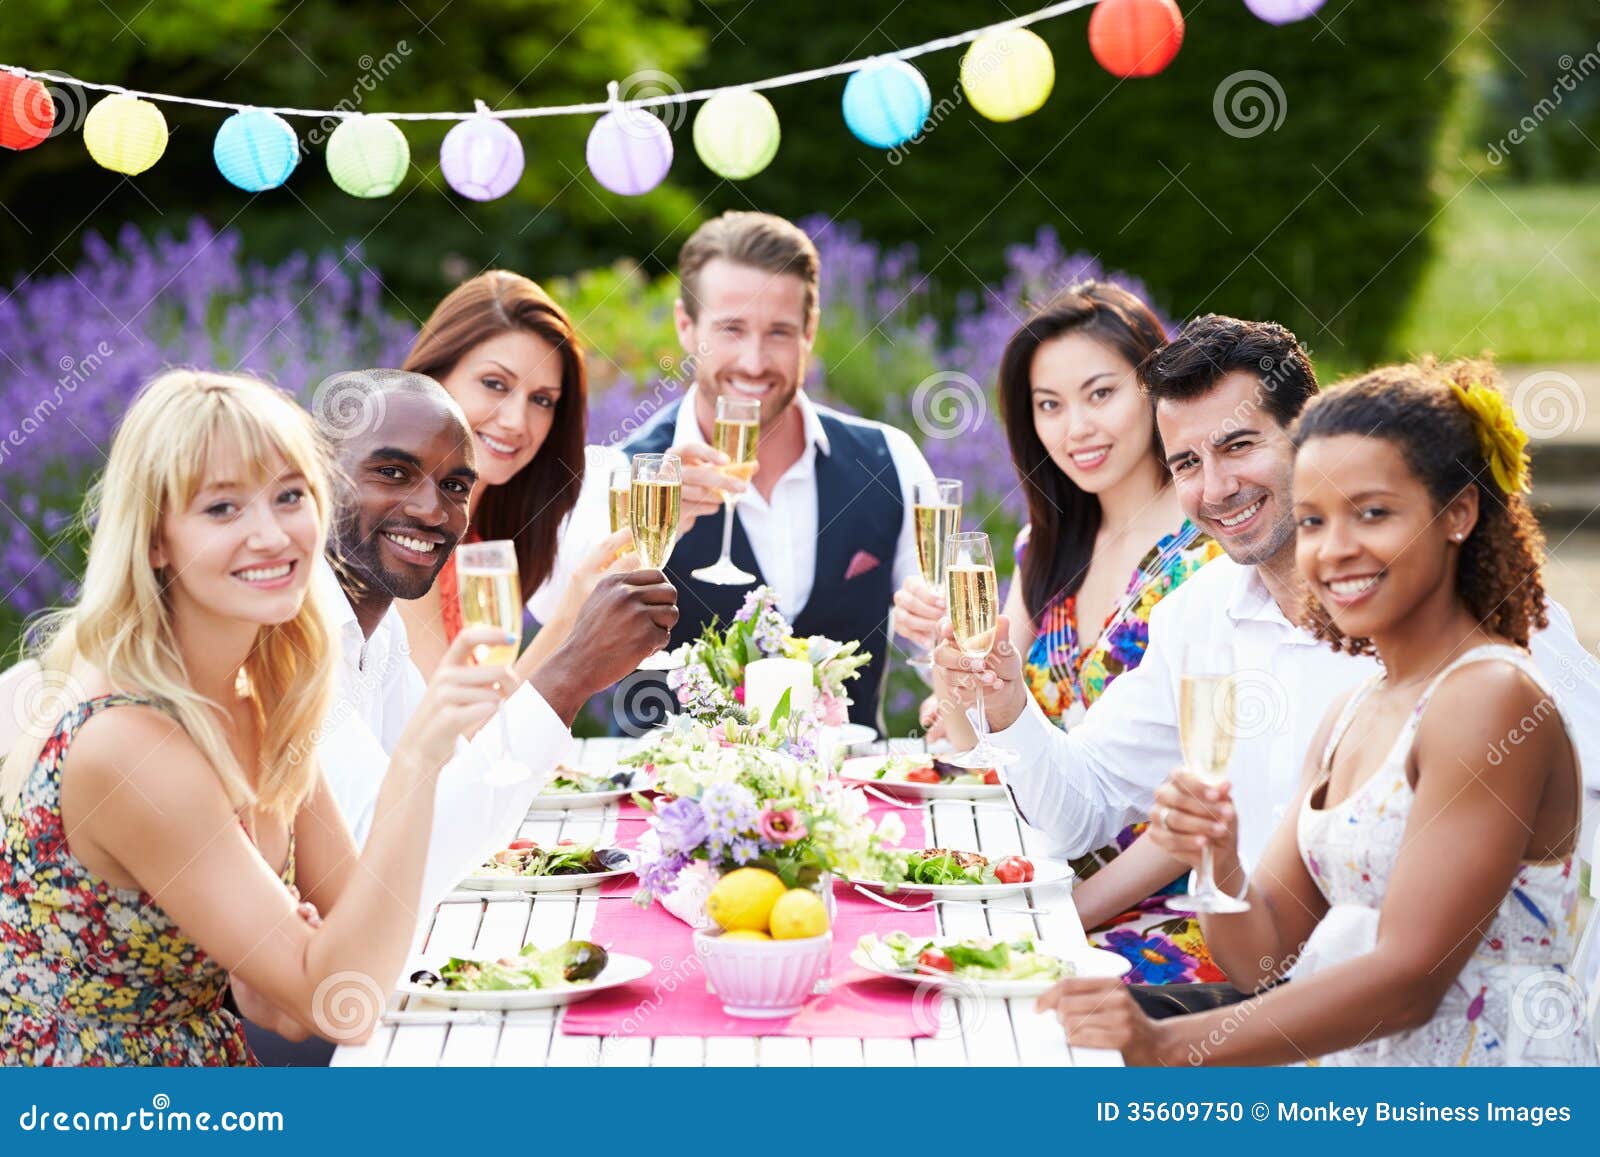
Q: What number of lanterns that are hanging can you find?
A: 11